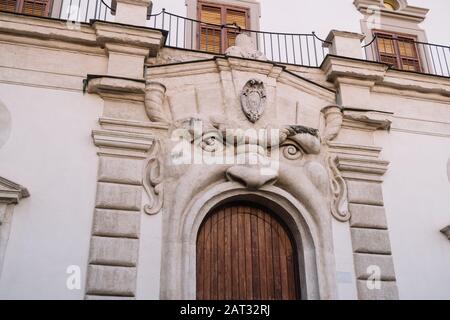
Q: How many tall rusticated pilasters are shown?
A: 2